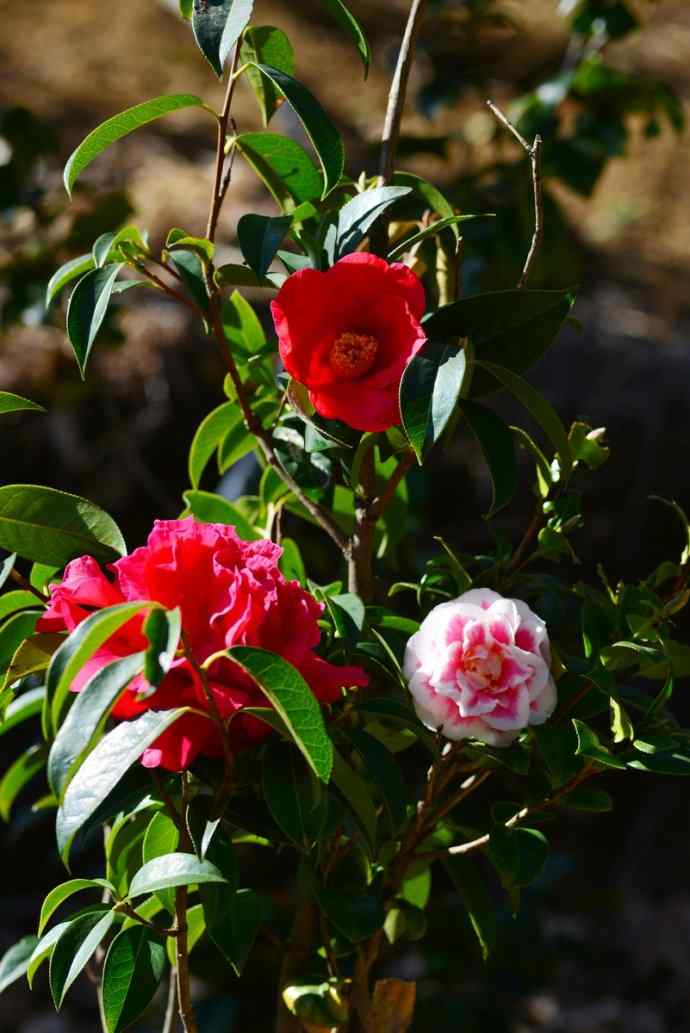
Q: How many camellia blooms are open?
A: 3